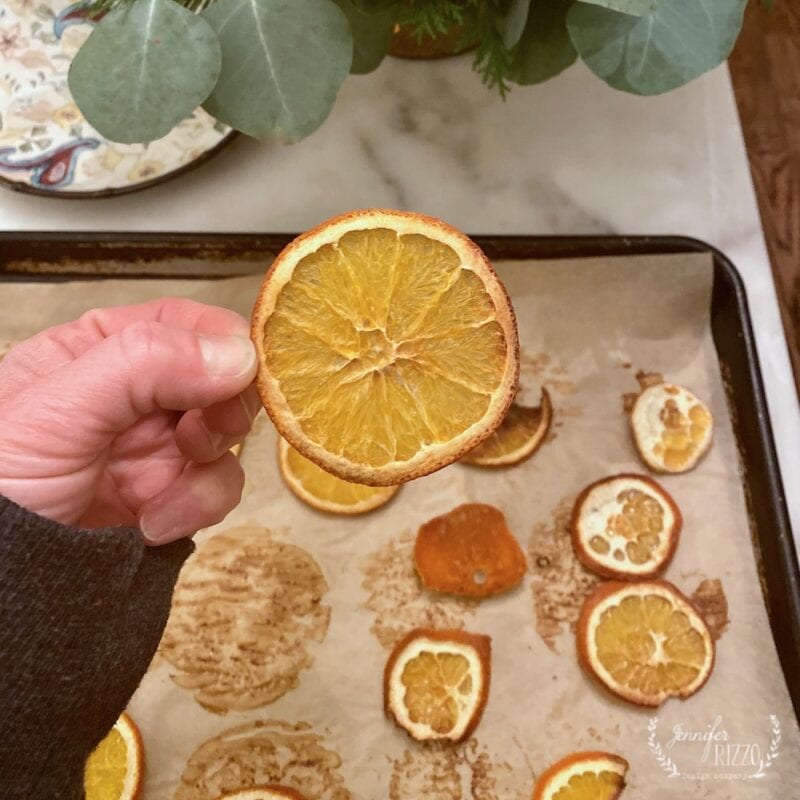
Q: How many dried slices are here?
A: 11